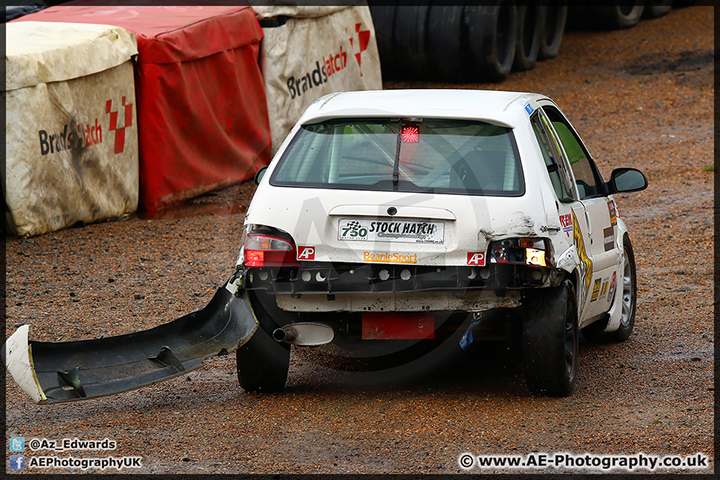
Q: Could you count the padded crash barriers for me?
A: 3